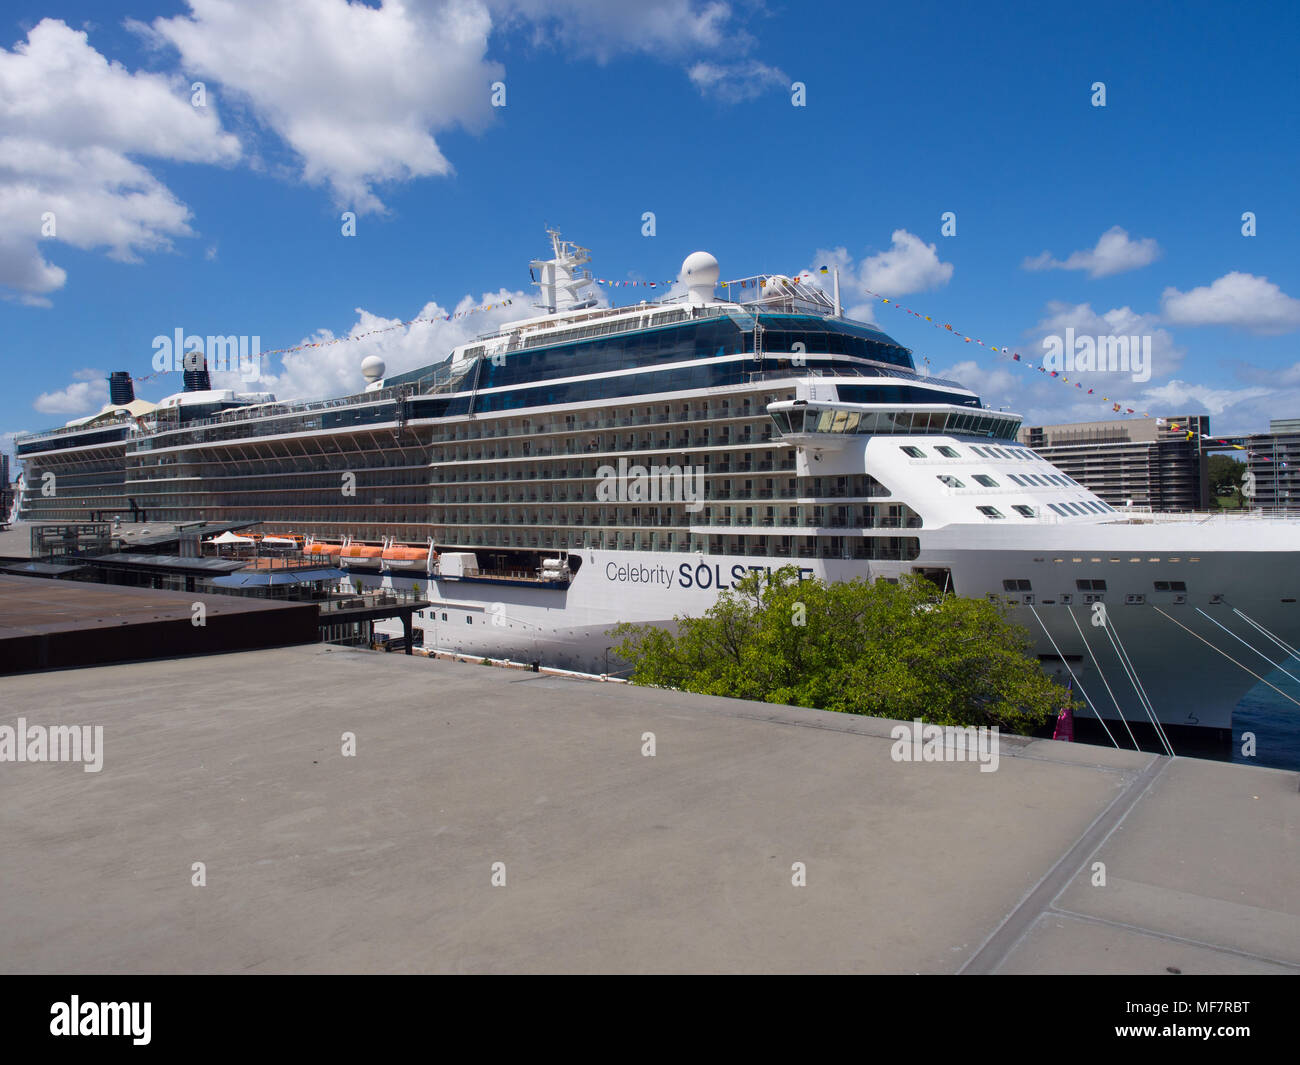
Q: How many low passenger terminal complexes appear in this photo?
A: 1